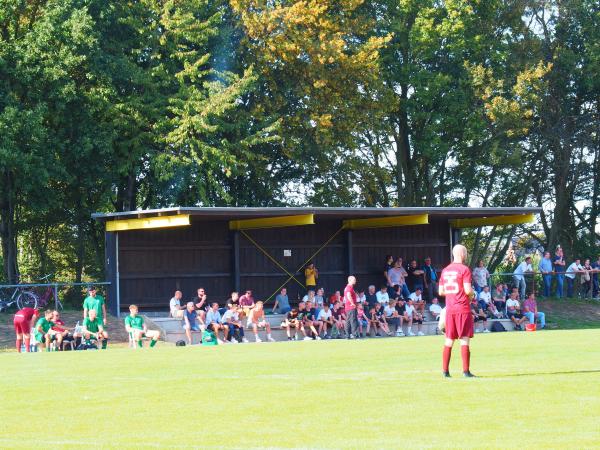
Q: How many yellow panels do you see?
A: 4